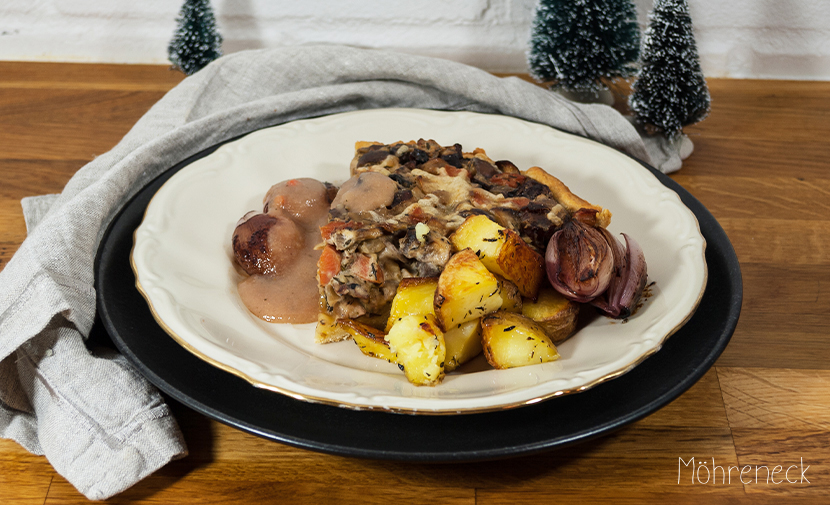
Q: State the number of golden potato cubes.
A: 9